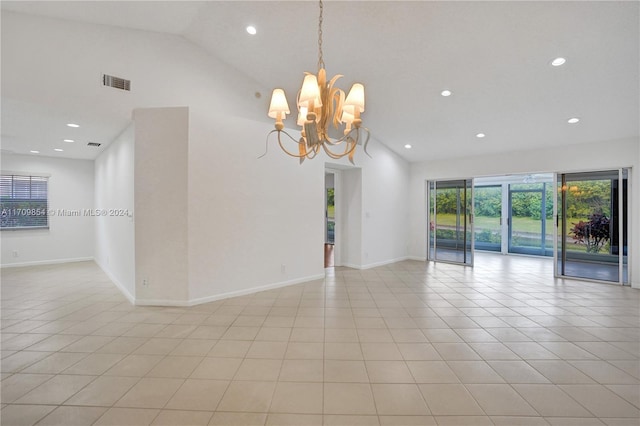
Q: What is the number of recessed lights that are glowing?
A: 10